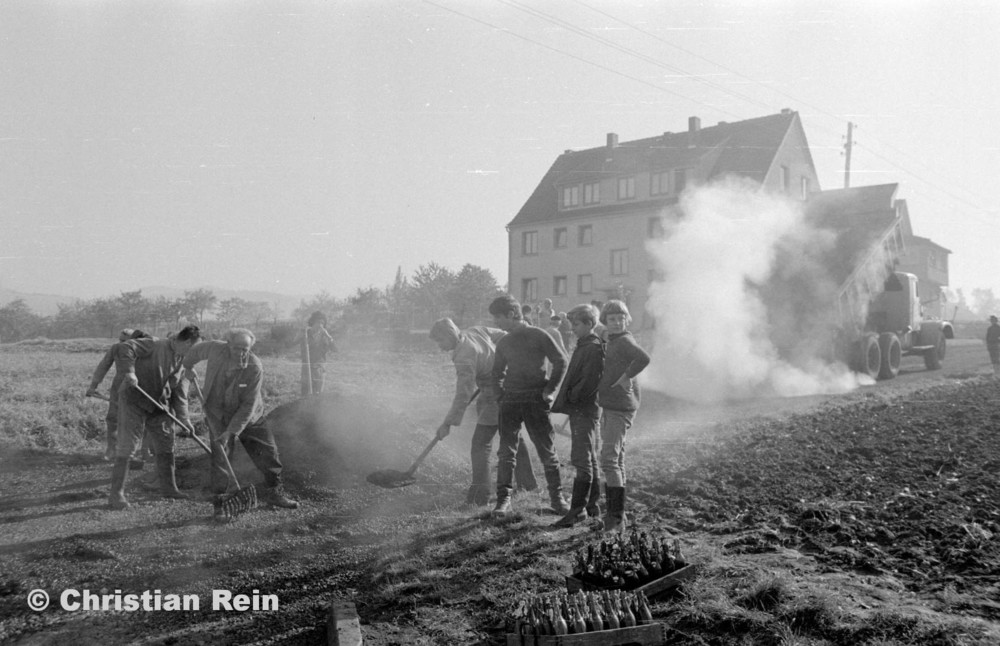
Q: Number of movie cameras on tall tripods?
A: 0